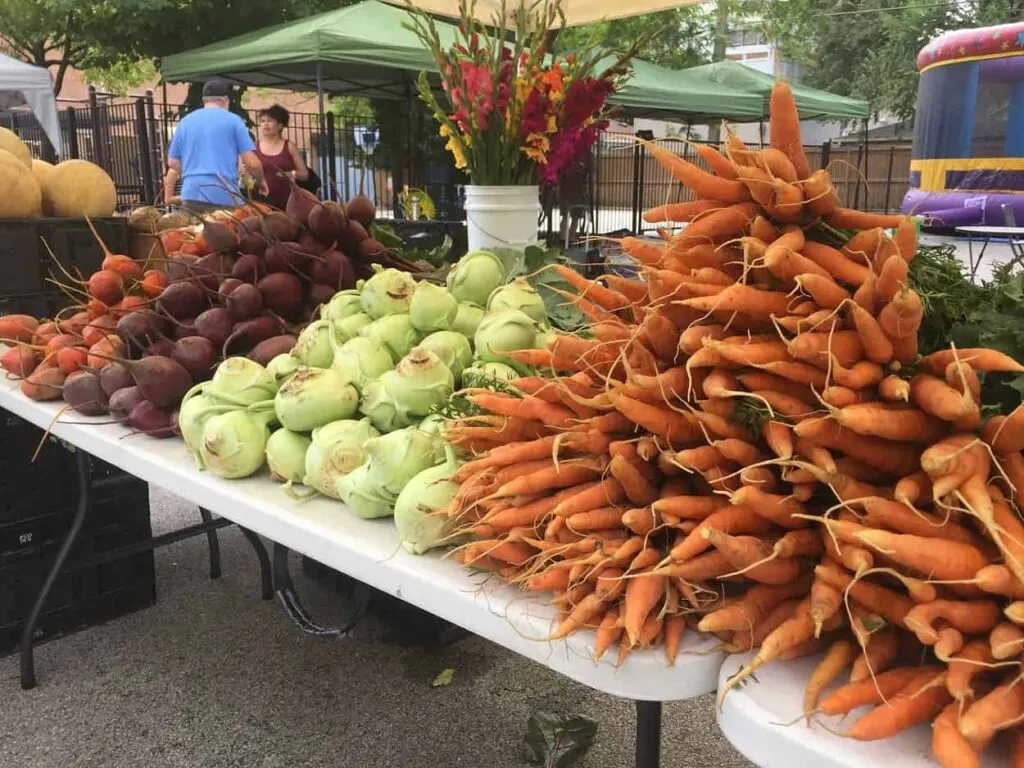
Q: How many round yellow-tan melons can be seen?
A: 4